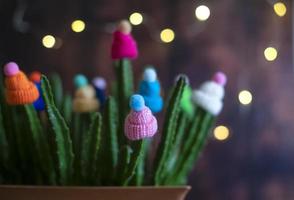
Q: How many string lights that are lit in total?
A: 9